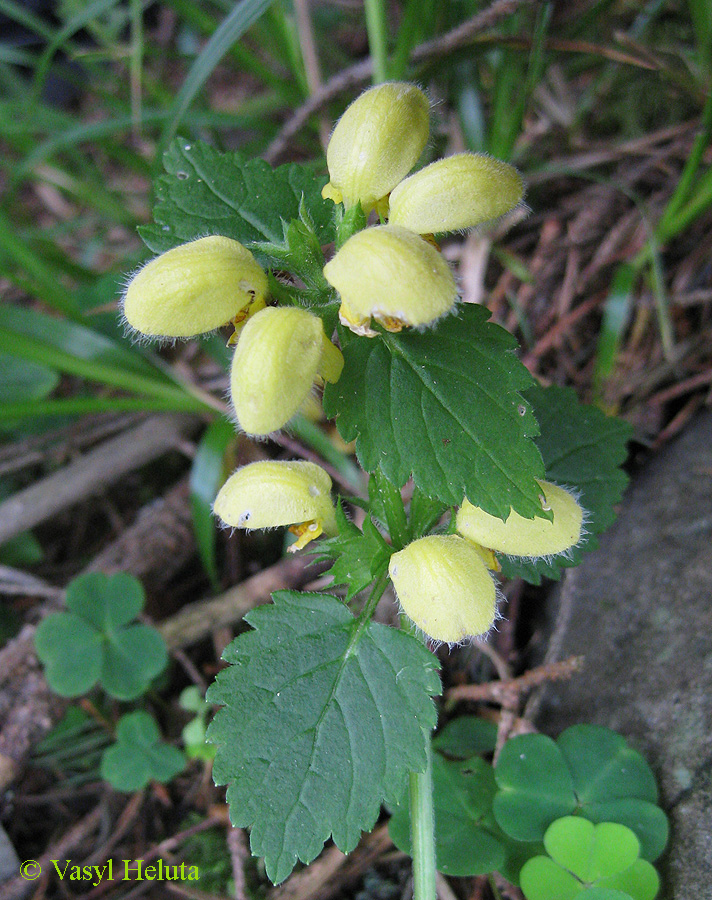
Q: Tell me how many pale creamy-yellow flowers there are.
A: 8